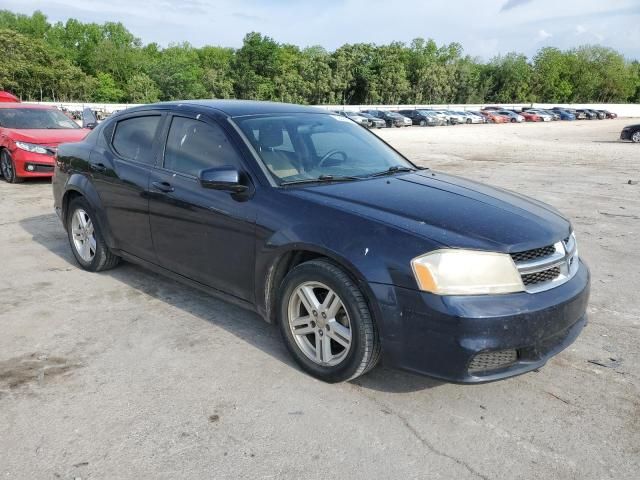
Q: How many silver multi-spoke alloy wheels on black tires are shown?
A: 2